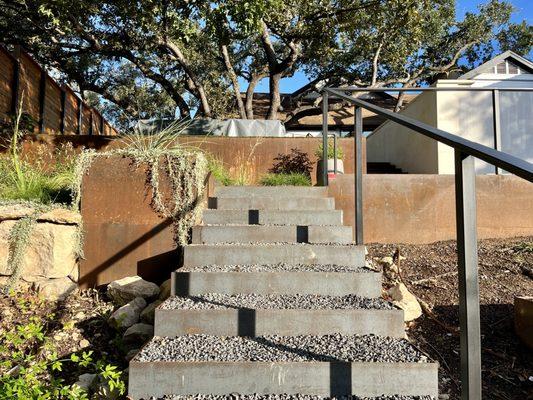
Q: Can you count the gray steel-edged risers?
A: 8